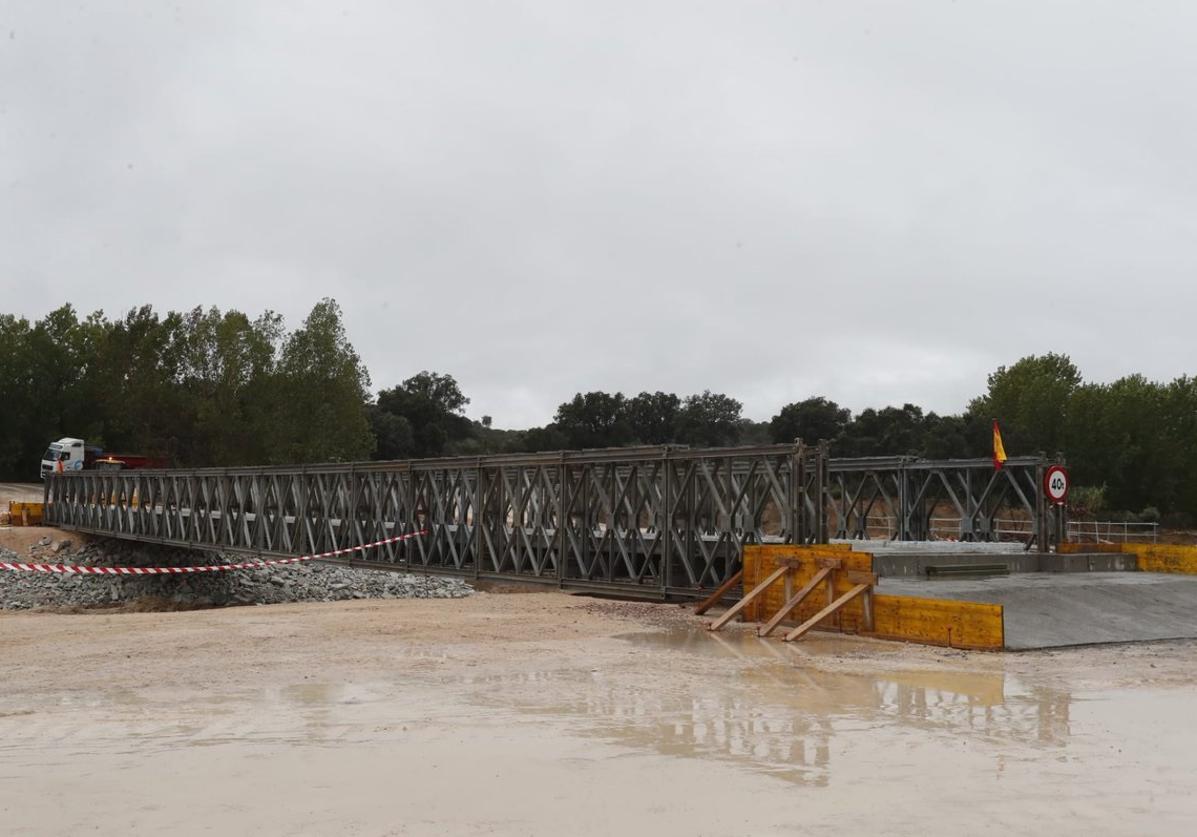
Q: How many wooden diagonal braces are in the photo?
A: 4